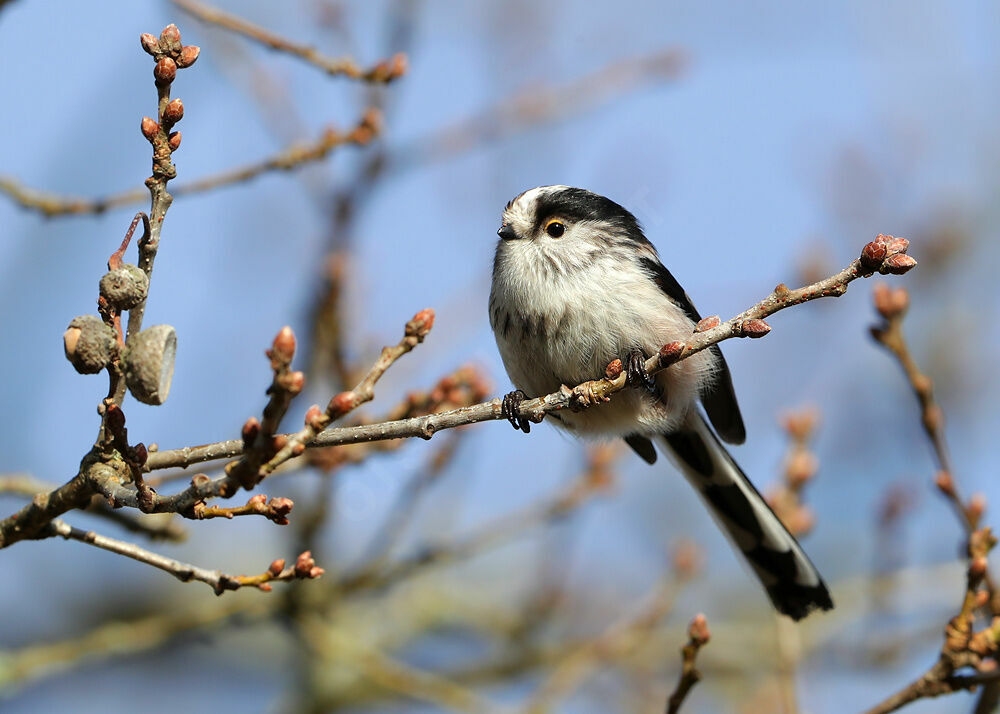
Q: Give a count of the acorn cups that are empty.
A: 1